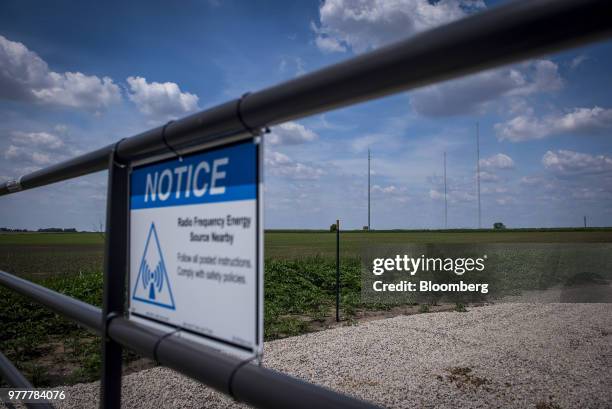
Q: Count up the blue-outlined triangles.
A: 1